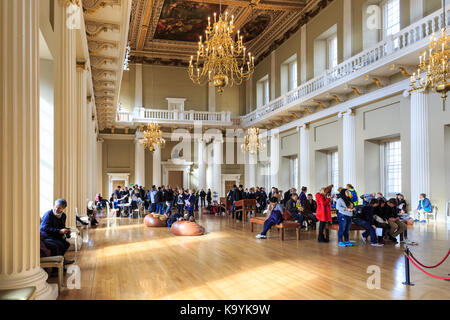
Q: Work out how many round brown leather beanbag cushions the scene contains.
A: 2